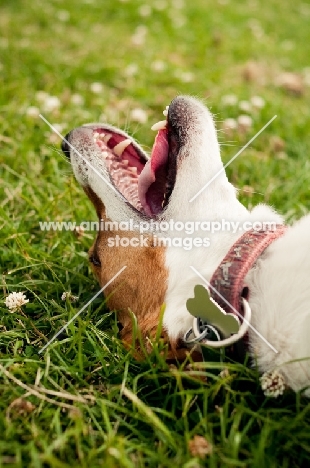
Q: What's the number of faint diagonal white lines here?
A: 4